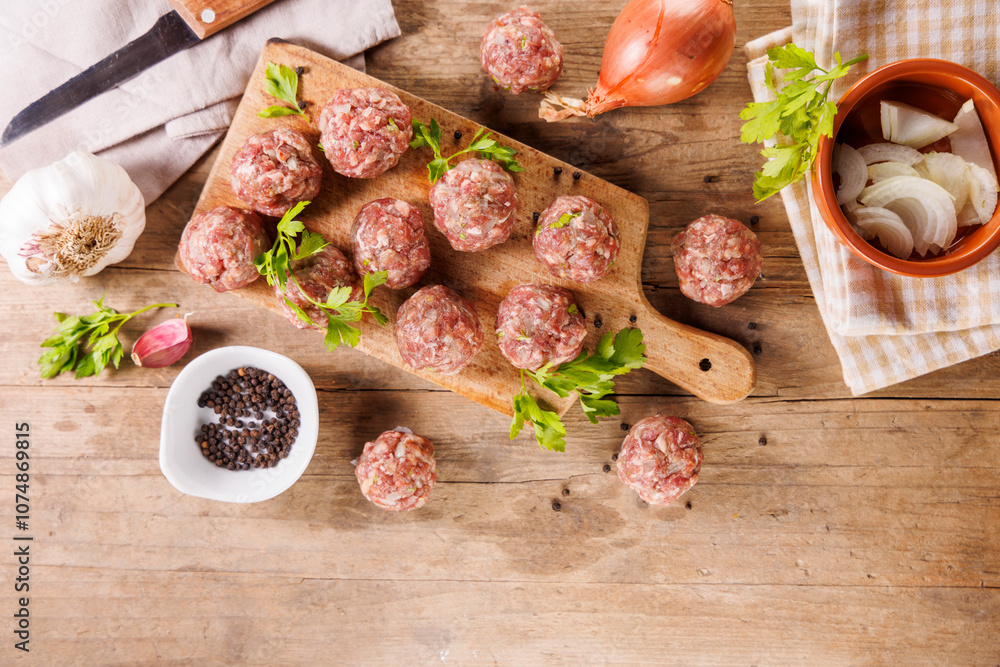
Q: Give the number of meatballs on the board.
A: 9